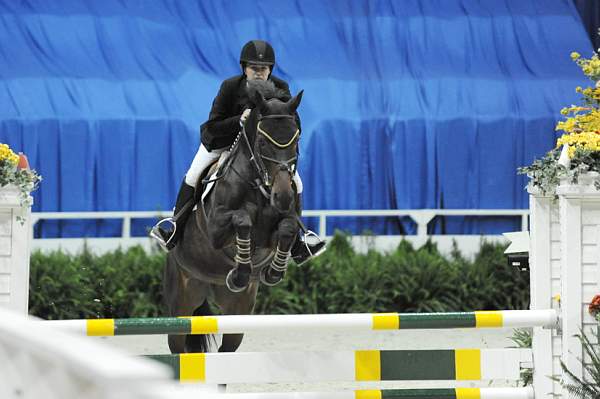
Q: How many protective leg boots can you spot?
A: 2